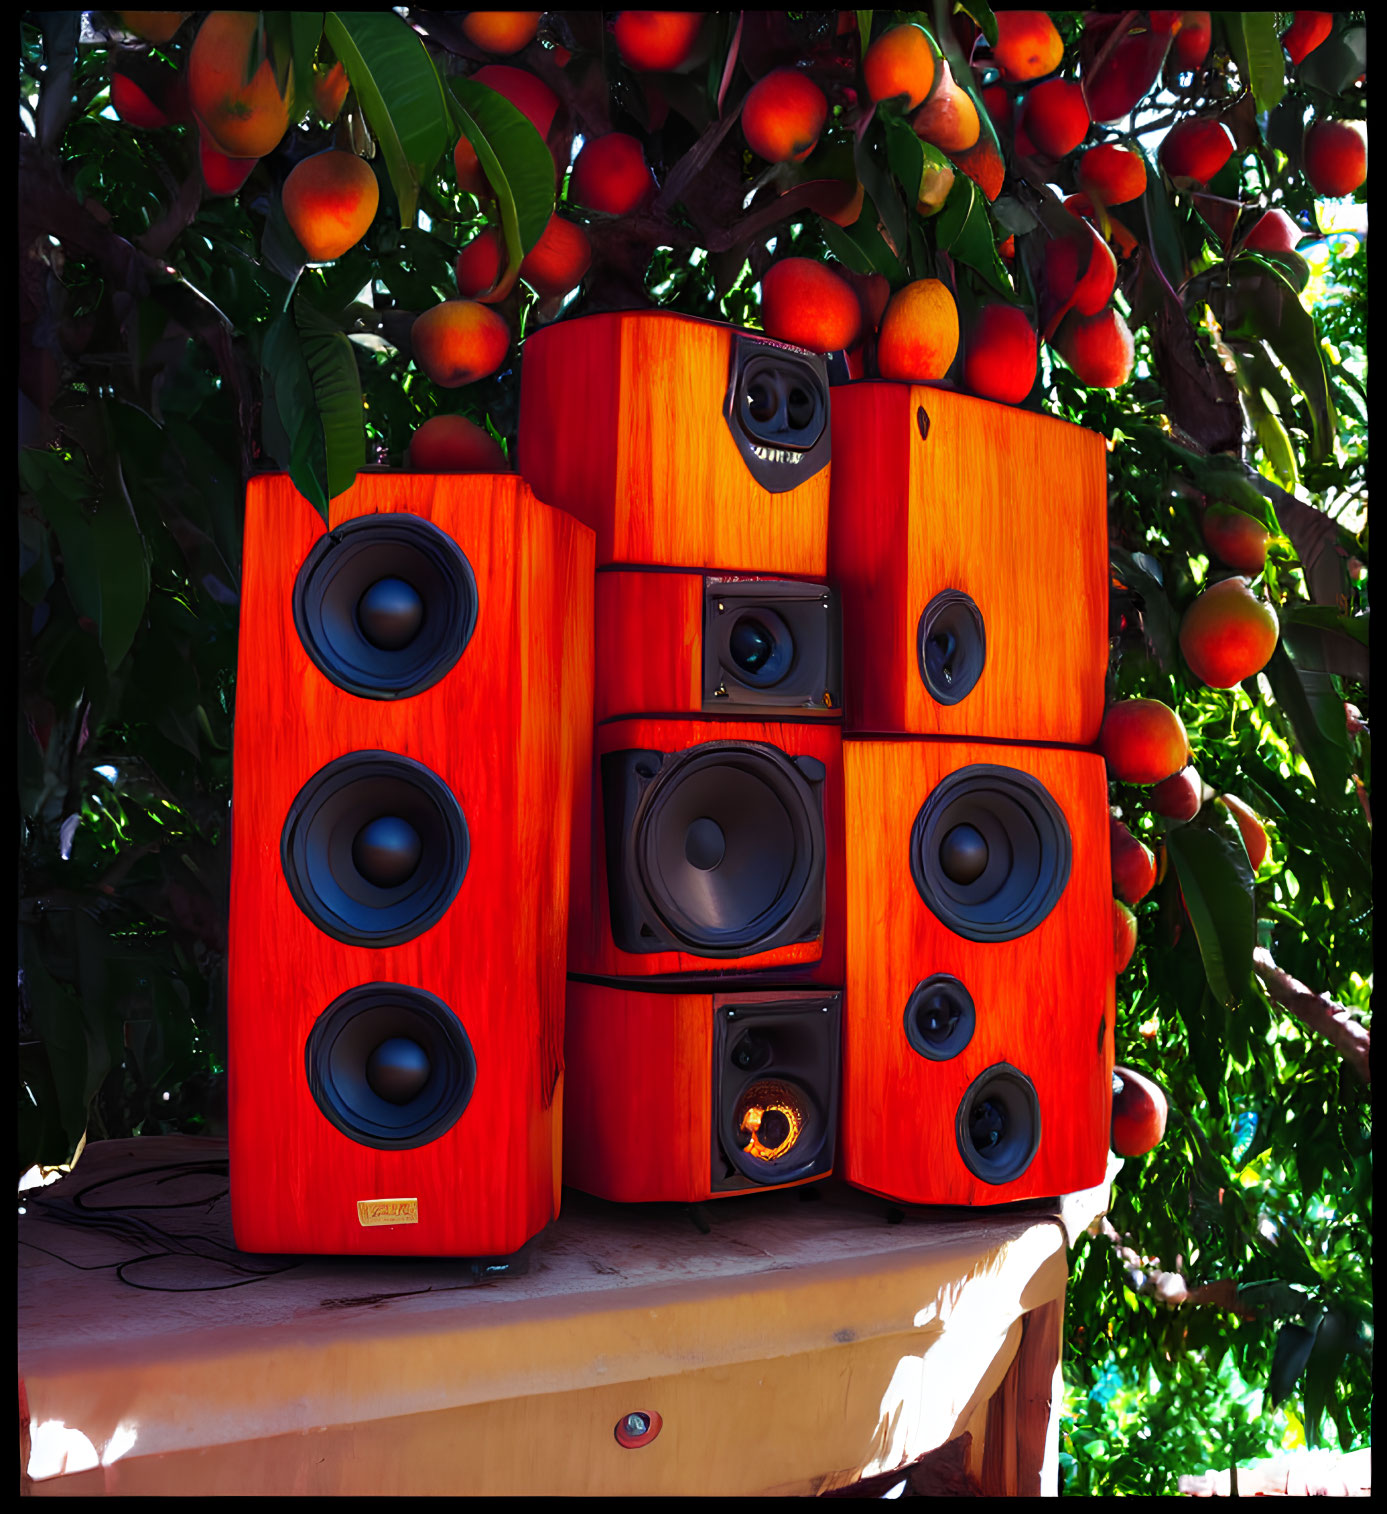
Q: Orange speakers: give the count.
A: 7